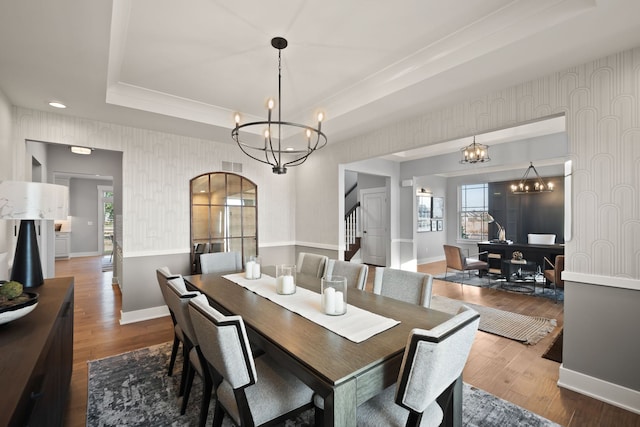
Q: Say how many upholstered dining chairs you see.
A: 8